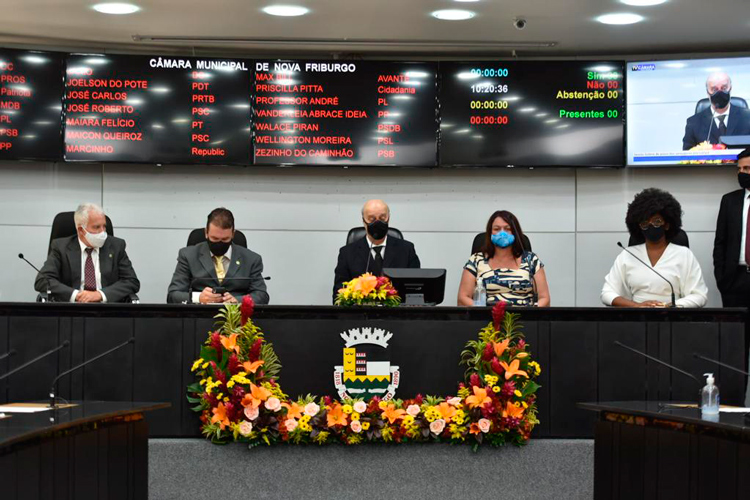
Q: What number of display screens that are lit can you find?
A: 5